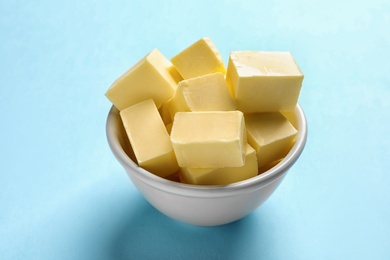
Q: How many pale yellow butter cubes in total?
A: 8